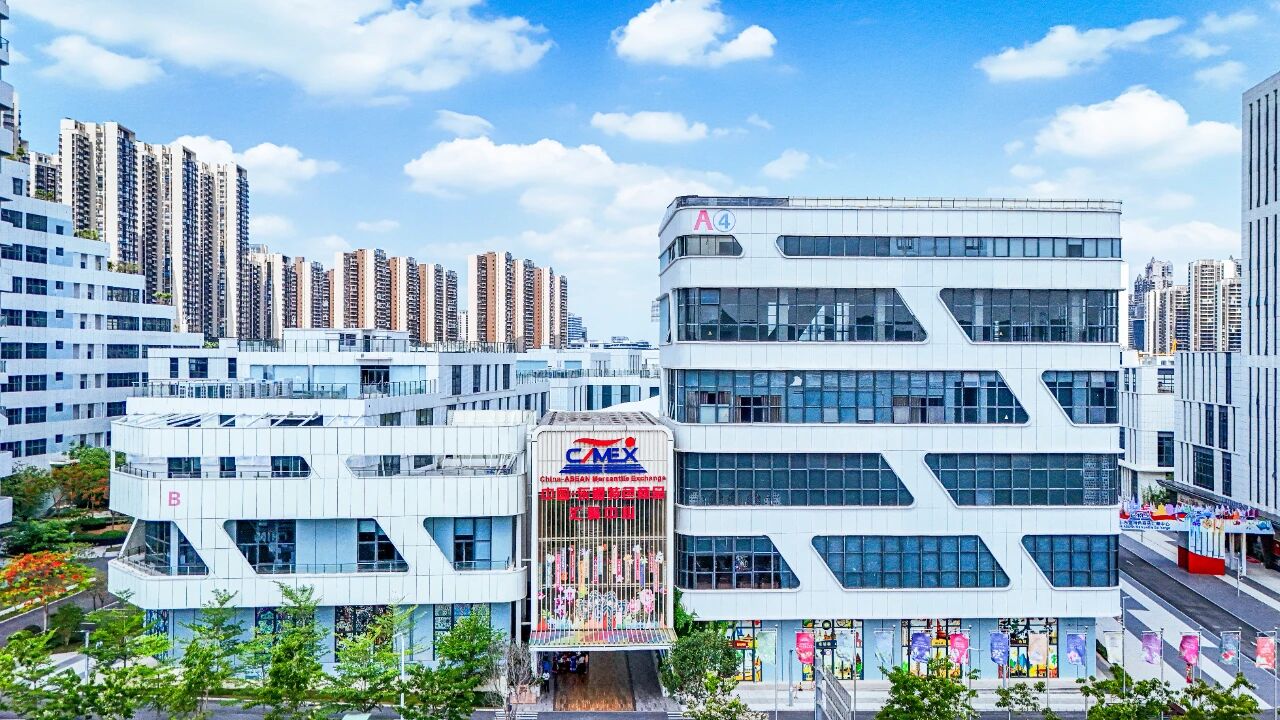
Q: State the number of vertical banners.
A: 14